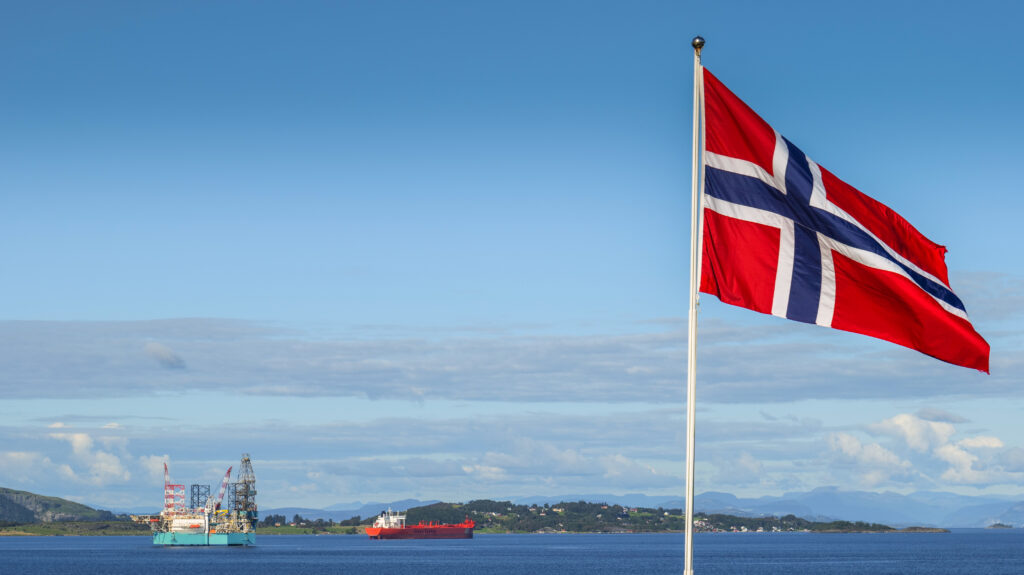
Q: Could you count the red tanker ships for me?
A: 1